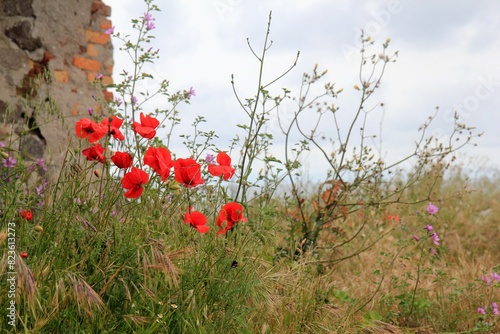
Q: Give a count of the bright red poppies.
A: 11